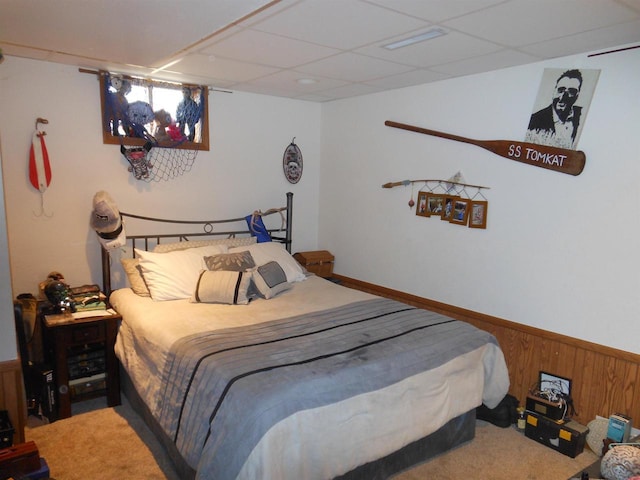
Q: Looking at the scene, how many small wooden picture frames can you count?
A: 5